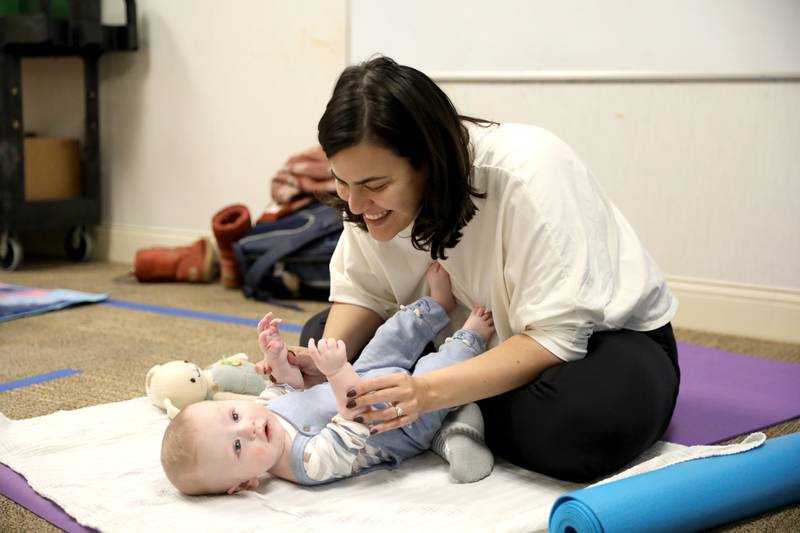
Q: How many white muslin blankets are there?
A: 1